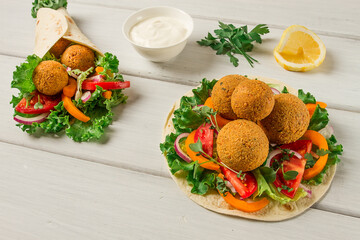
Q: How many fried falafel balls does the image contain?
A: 7